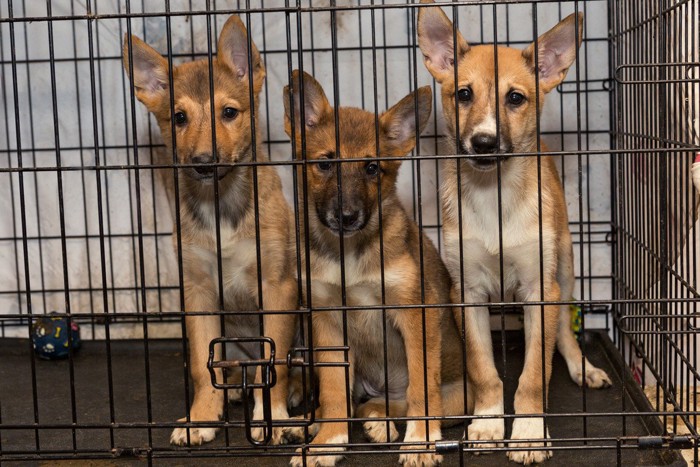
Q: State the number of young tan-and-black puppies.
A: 3